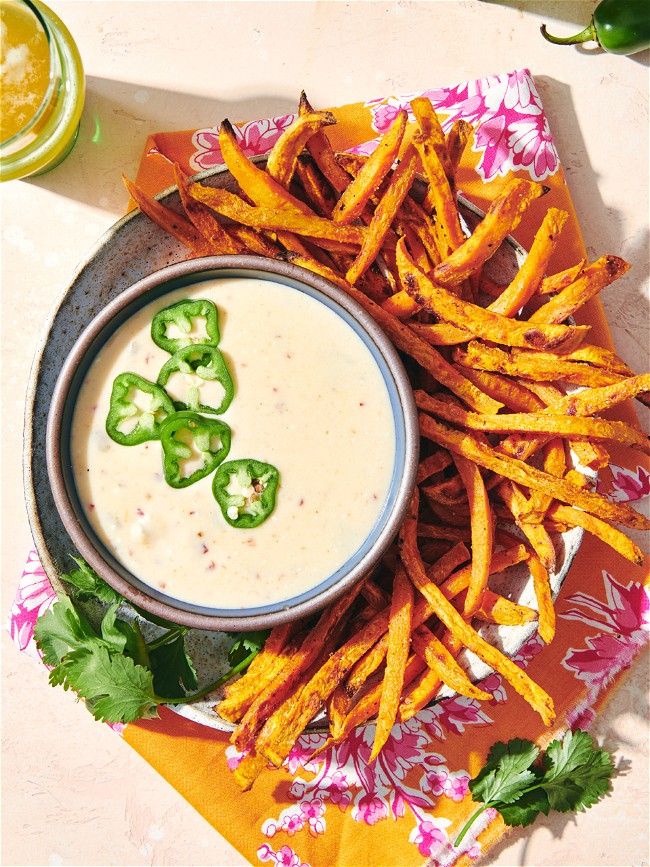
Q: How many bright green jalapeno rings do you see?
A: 5